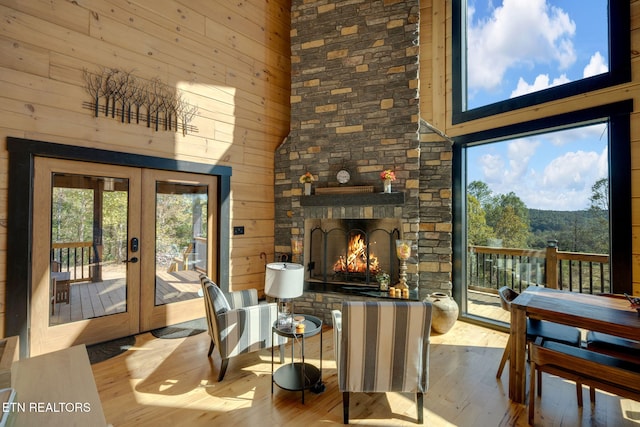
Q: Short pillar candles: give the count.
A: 3